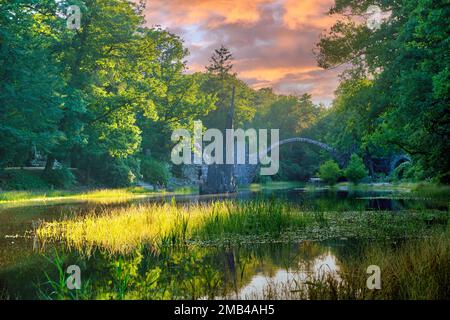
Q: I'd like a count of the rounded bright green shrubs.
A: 2